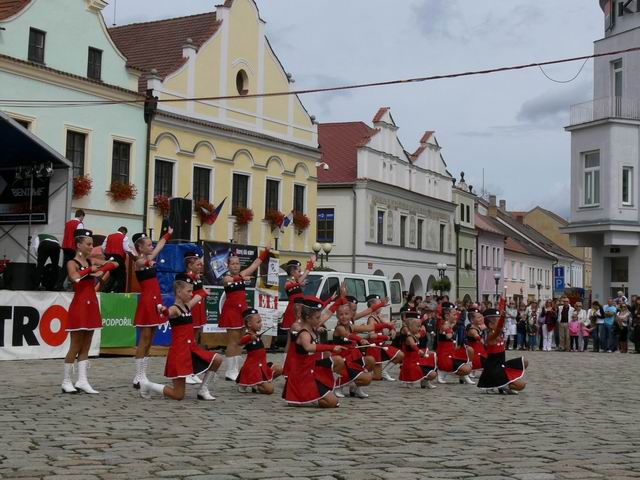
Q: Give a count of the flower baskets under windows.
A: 7